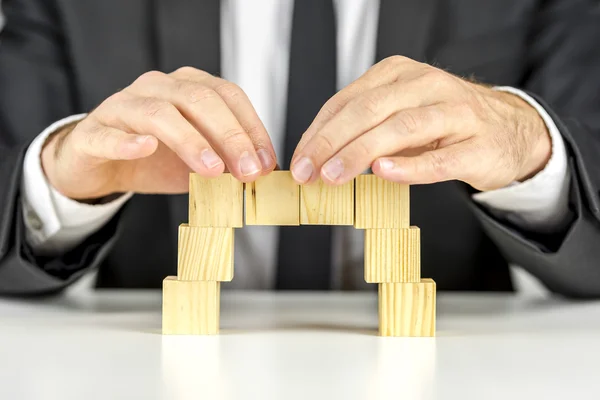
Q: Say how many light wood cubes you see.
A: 8